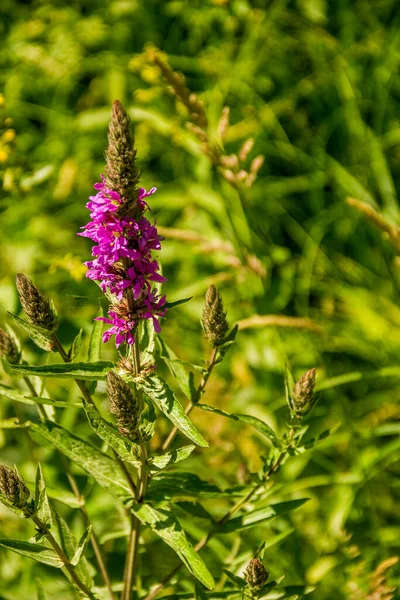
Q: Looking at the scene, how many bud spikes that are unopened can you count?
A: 7